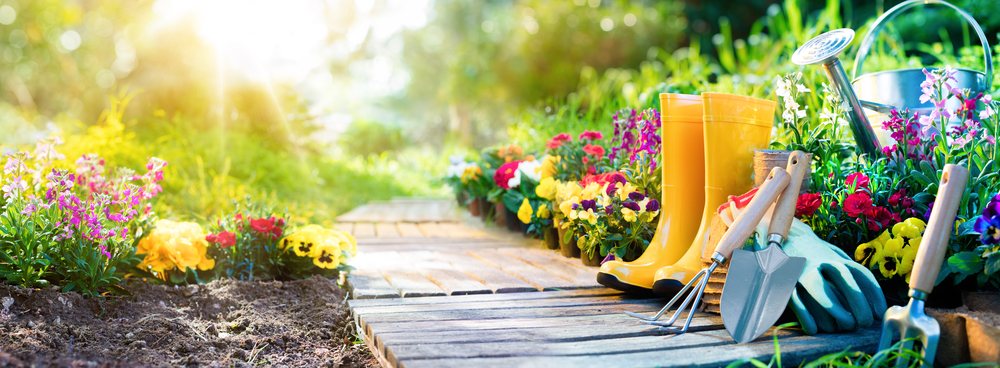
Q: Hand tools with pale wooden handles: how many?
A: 3